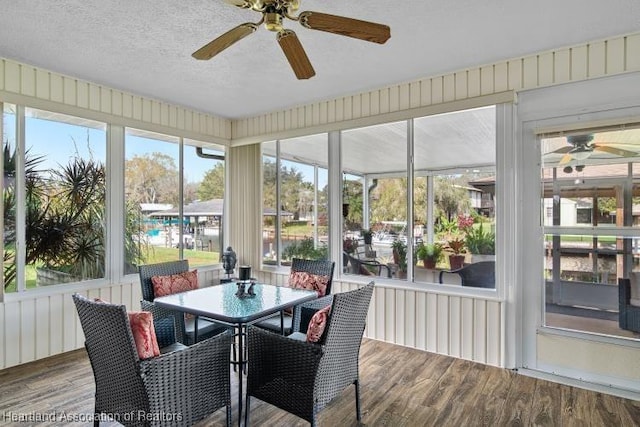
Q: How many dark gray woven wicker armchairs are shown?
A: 4